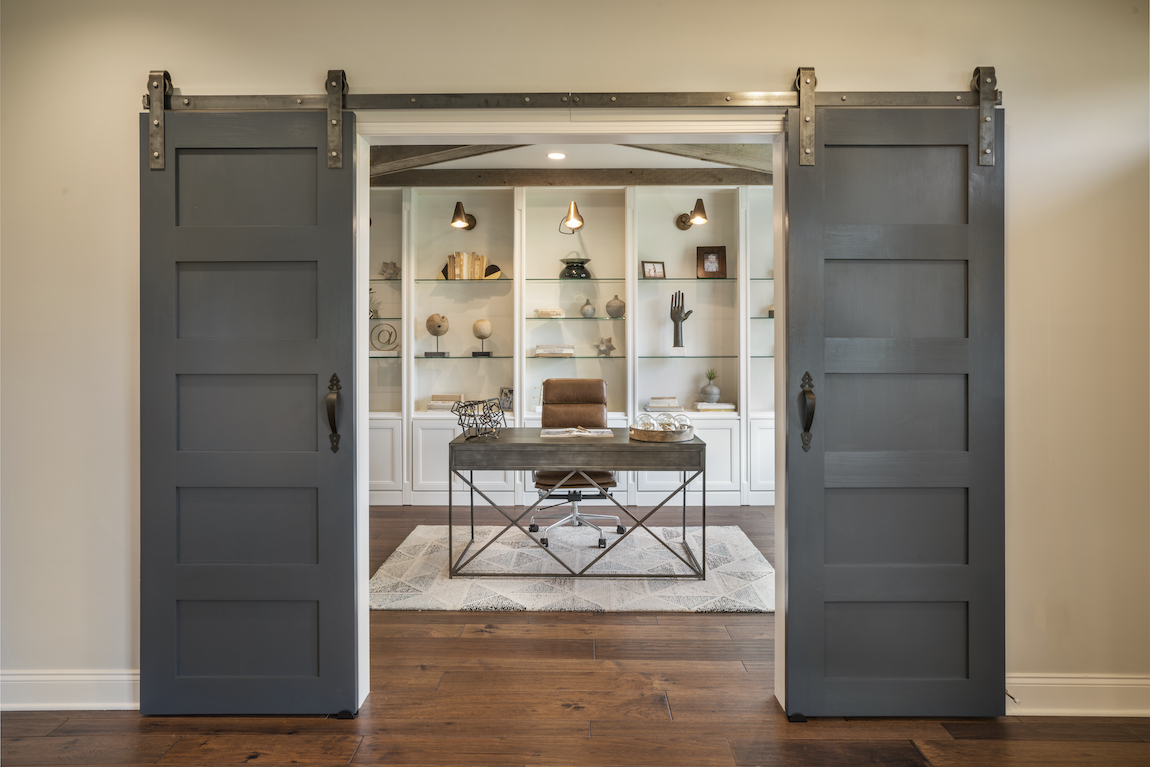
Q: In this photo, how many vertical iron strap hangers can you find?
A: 4